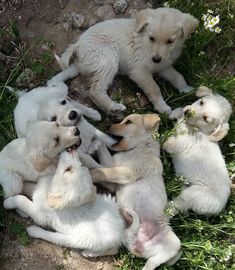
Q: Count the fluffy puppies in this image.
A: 6